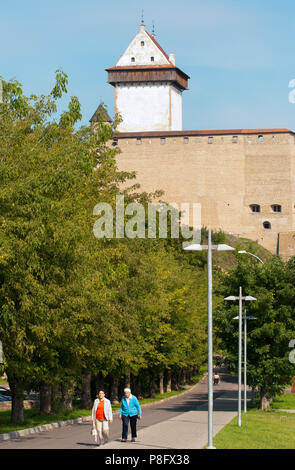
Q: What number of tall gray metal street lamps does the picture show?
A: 3